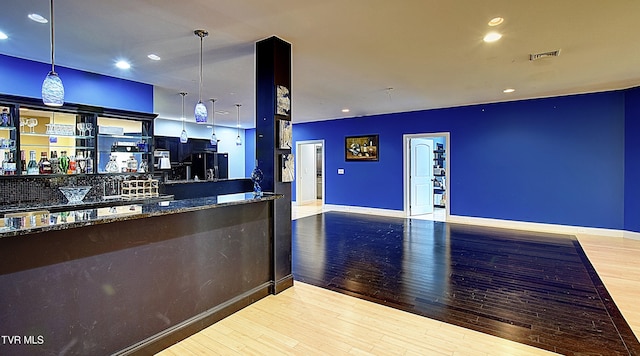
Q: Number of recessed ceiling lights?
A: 8